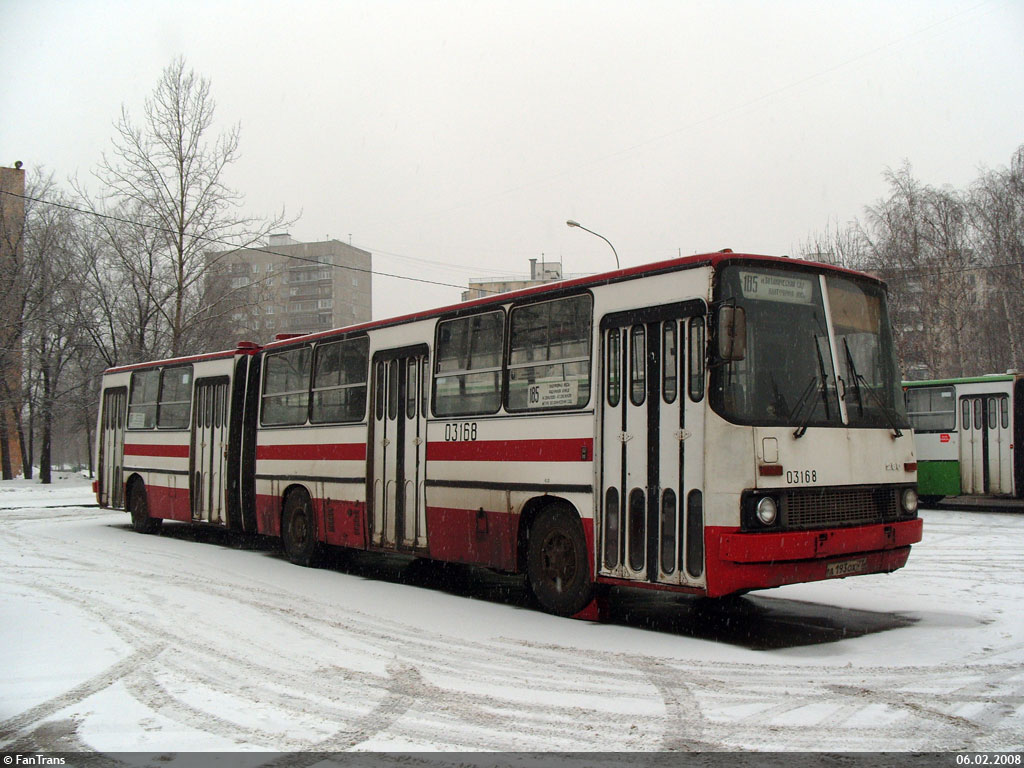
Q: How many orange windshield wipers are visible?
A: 0